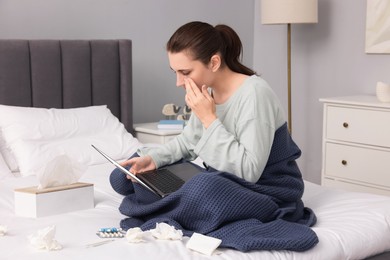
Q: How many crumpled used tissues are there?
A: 4